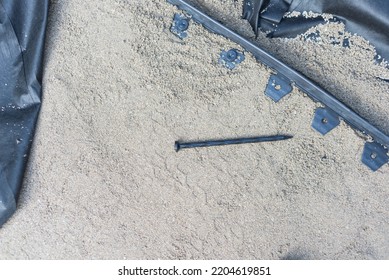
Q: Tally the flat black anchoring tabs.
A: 5